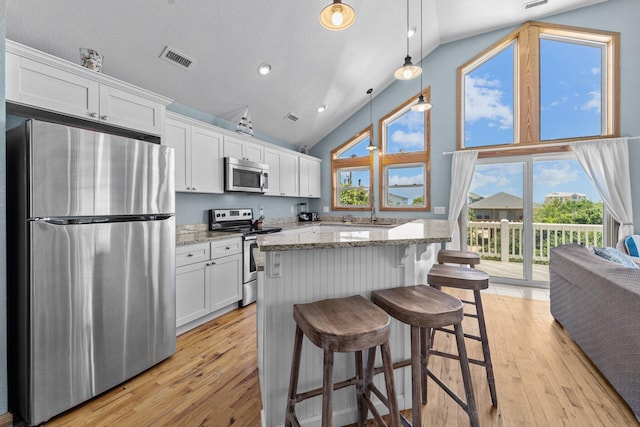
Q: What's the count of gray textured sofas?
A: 1